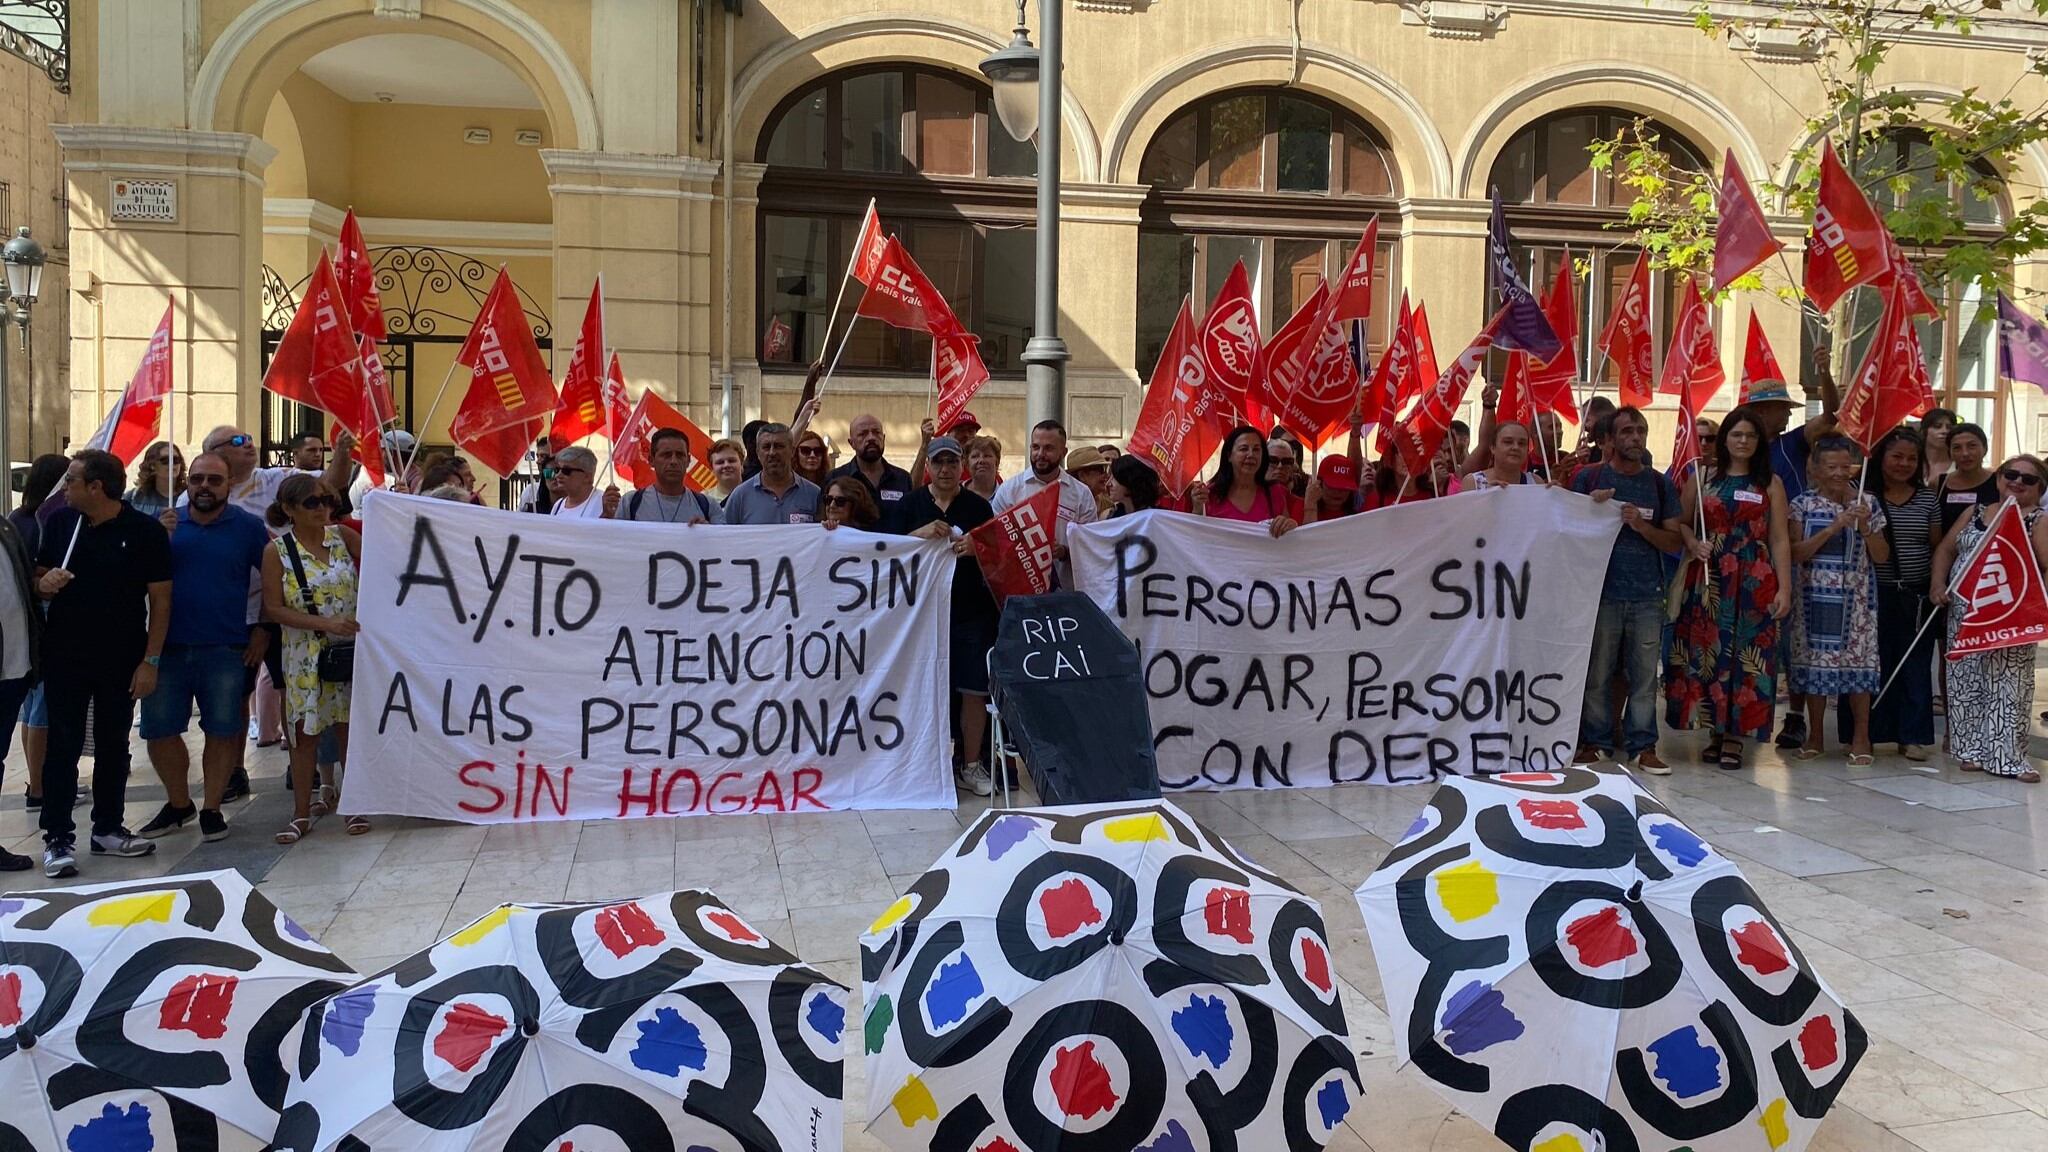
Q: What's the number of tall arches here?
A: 5